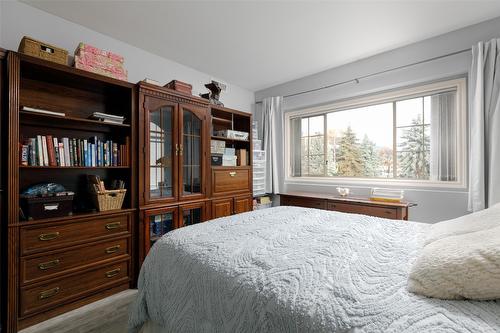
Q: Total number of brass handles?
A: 9